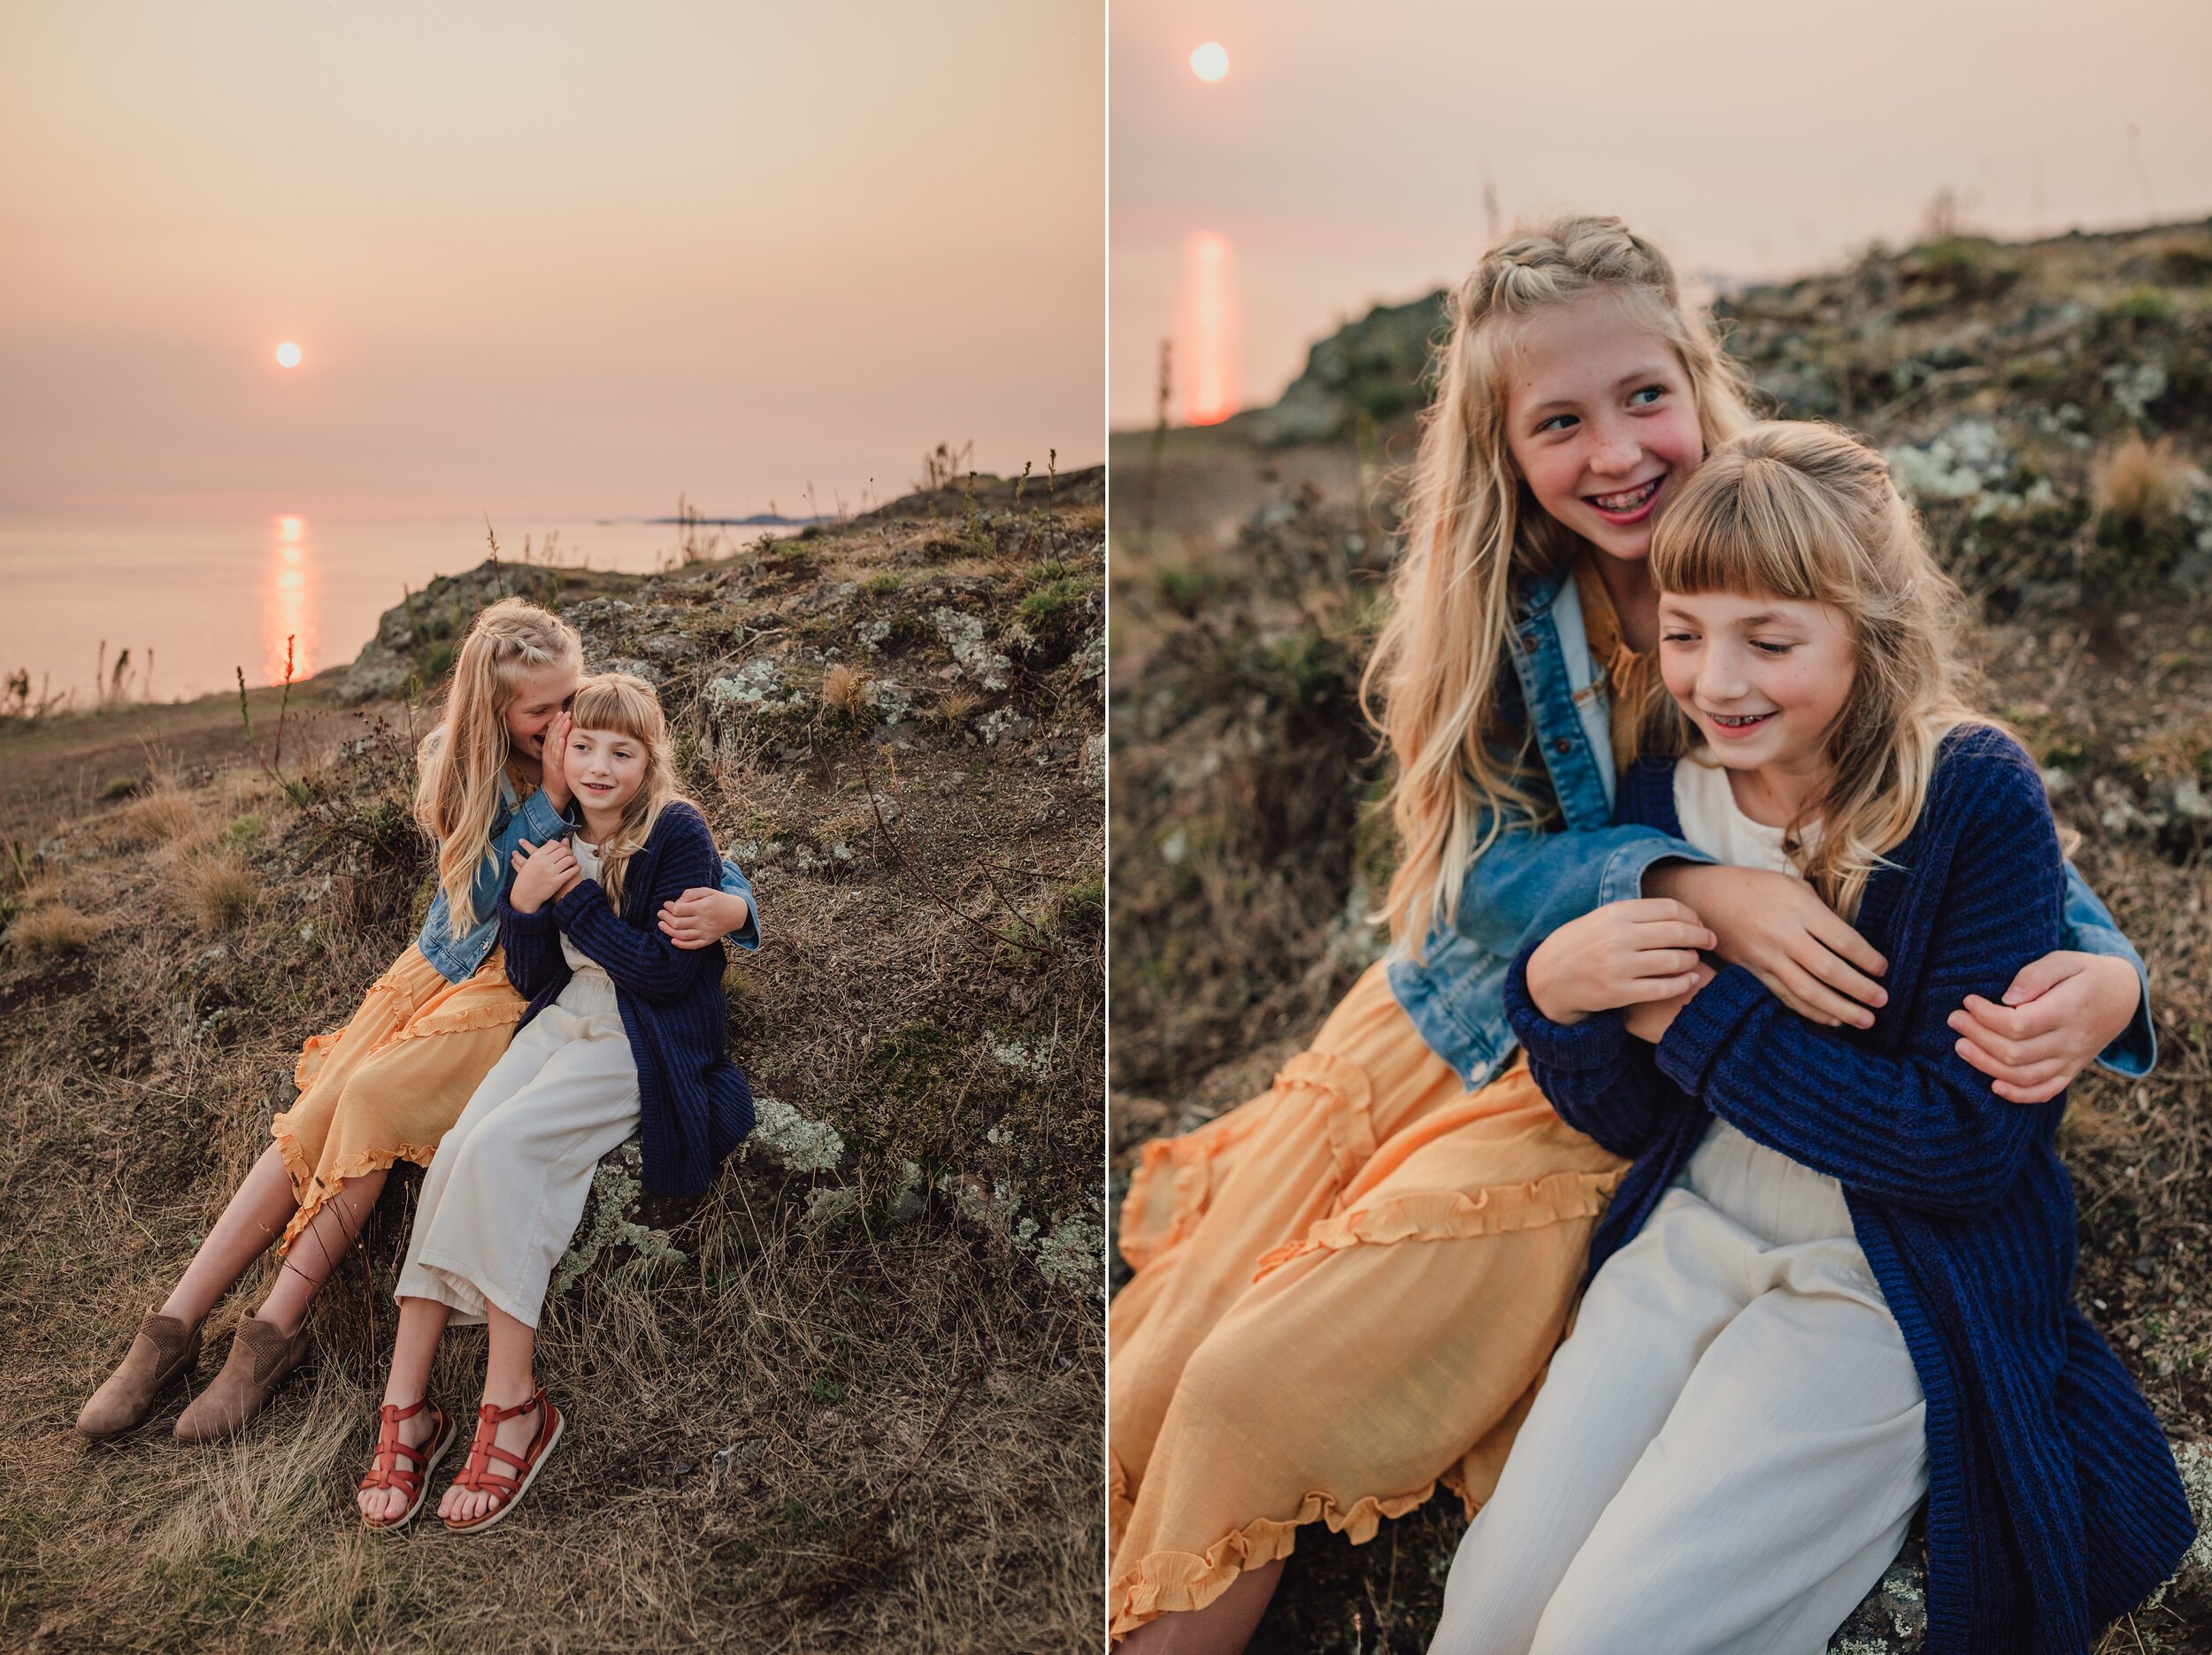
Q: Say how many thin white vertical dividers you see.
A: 1